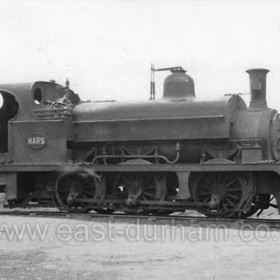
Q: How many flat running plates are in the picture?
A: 1